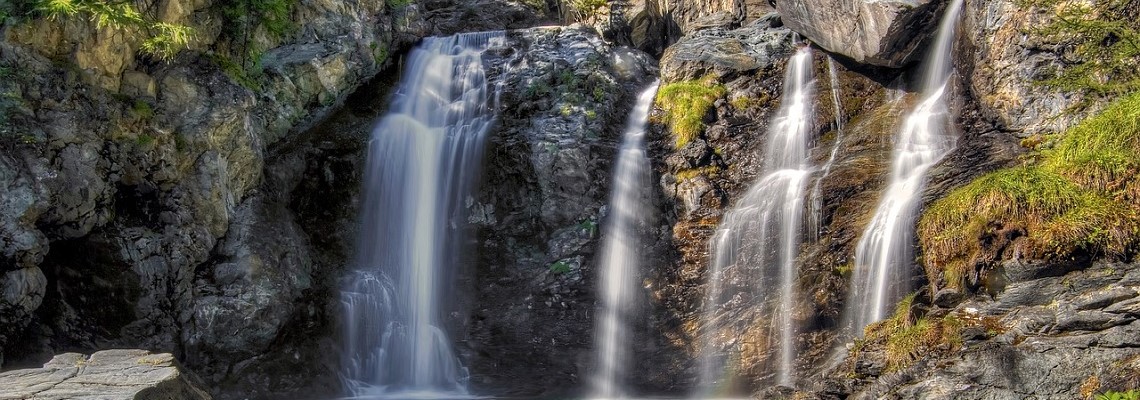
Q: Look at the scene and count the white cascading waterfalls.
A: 4